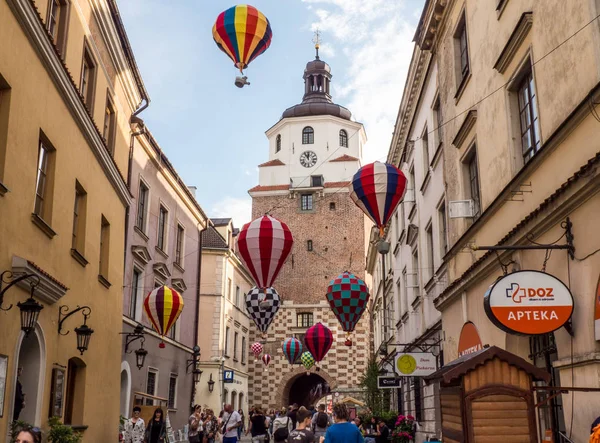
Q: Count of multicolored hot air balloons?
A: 11